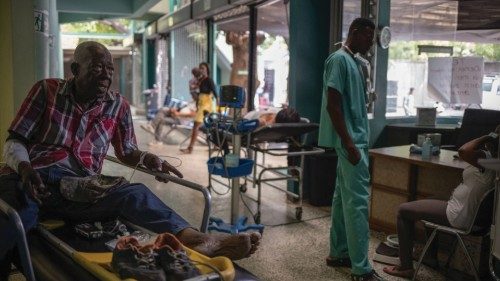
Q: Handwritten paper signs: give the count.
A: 1